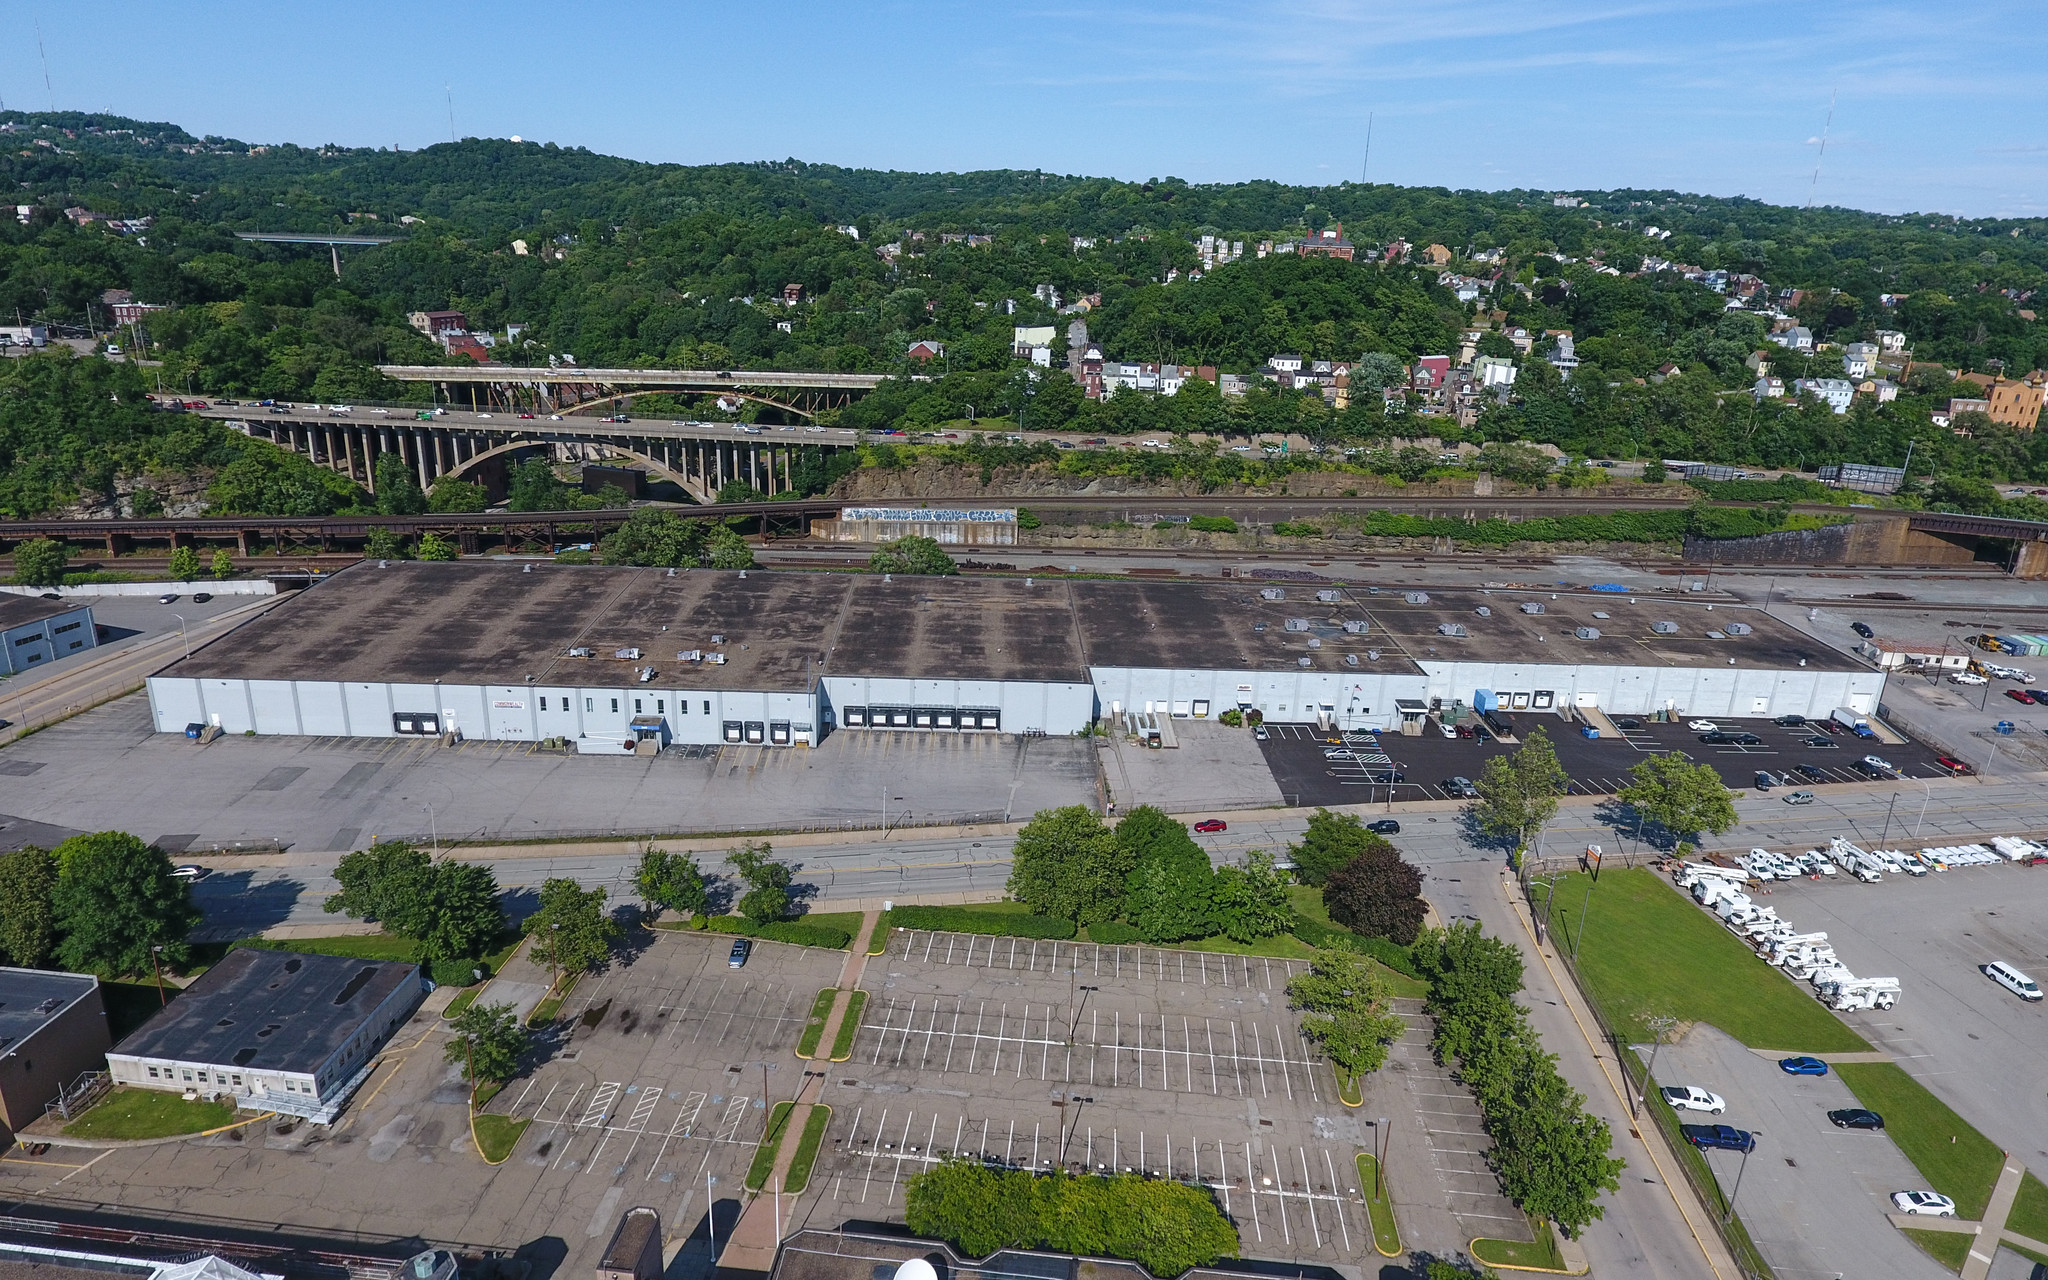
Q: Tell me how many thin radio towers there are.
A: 4